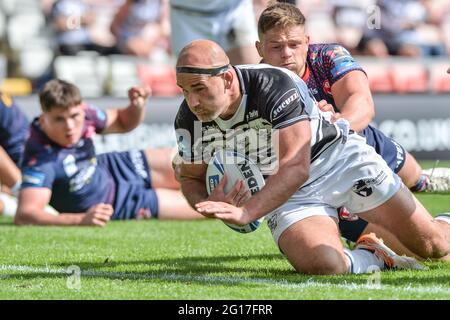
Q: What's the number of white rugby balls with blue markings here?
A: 1